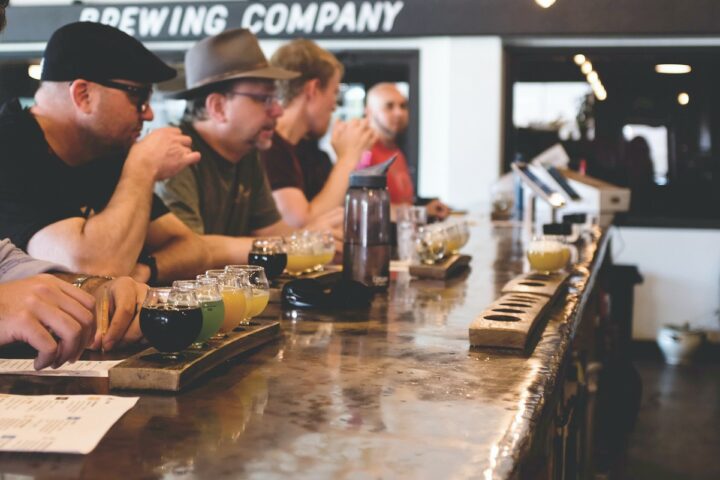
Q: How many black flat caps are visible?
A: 1